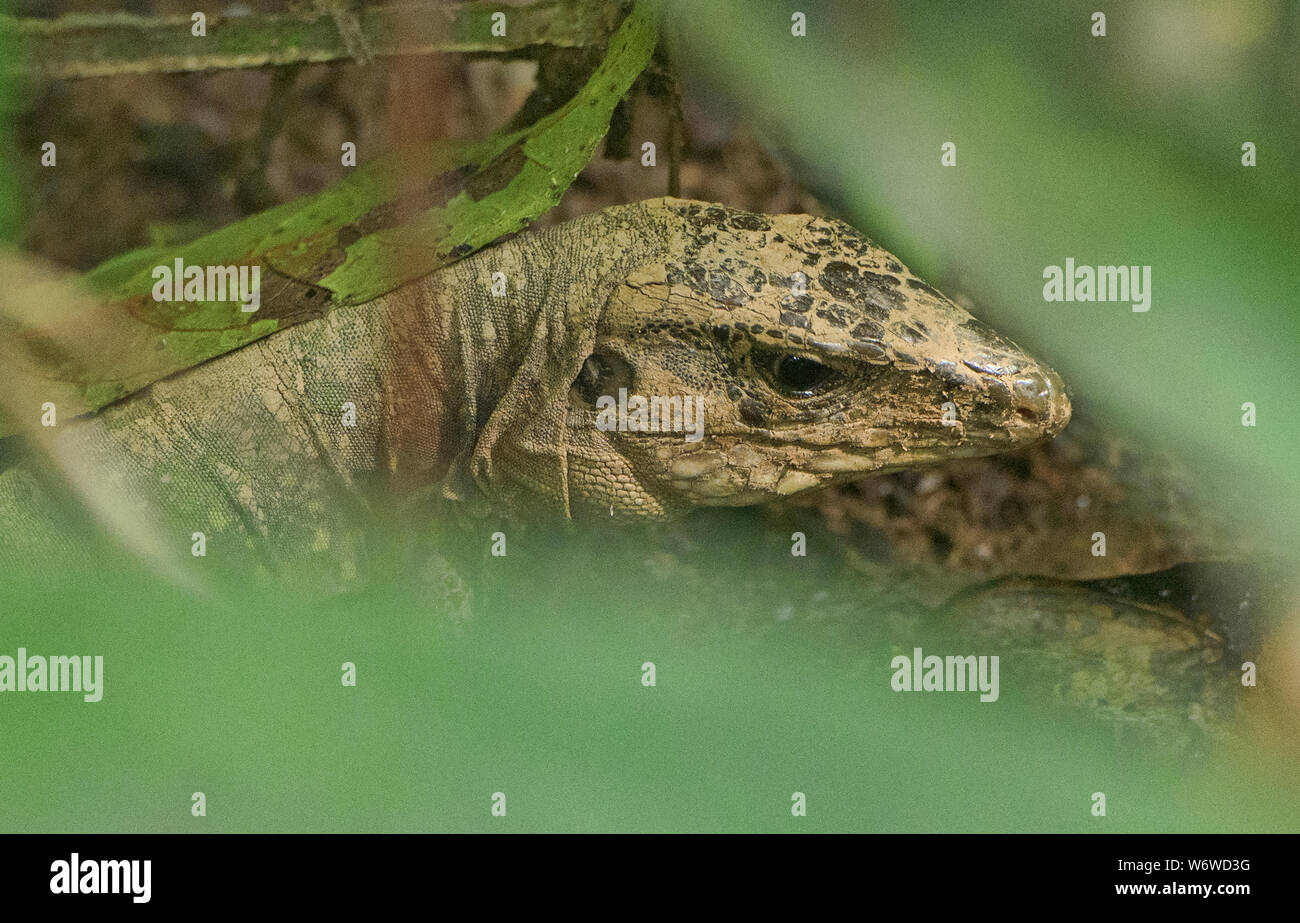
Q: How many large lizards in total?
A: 1